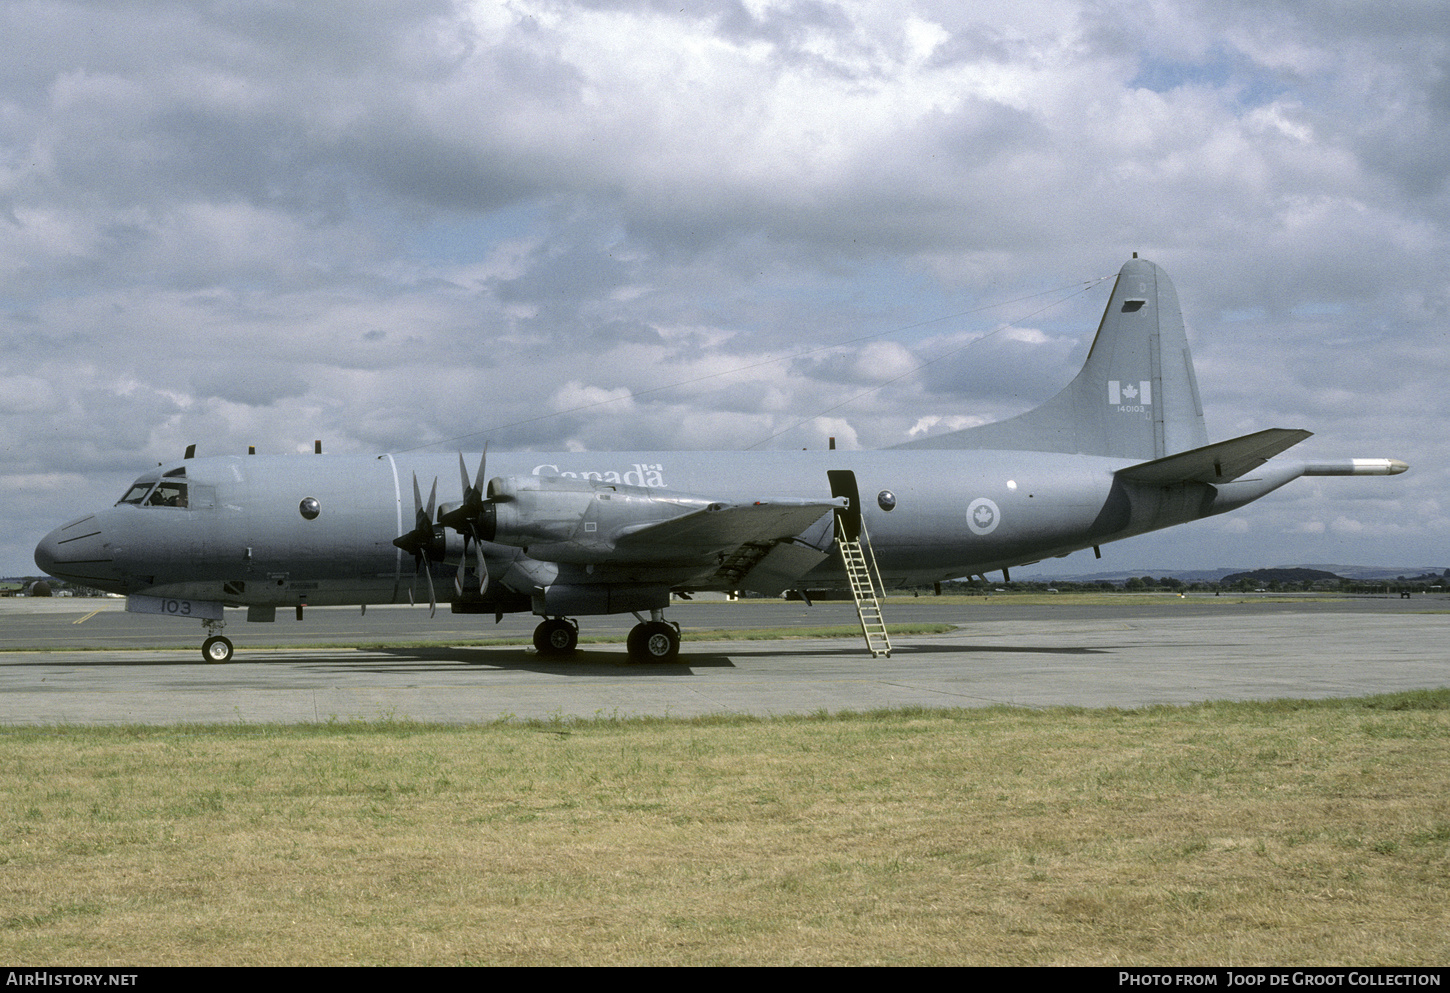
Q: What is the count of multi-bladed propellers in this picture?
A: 2